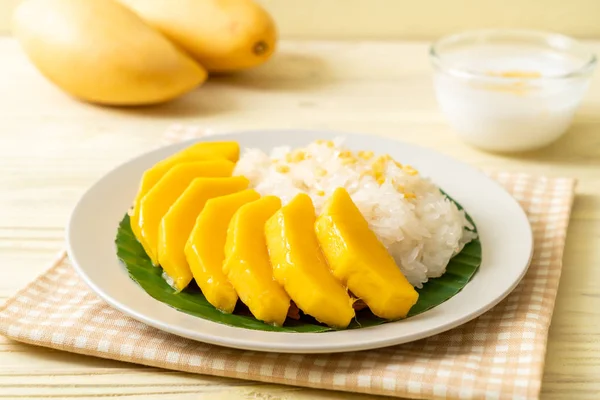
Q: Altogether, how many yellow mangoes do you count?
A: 2